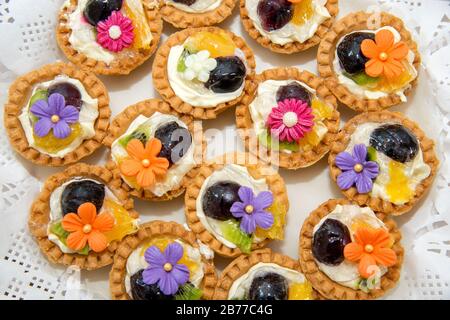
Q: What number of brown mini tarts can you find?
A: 14